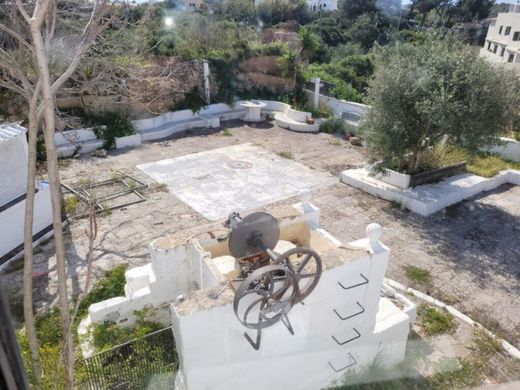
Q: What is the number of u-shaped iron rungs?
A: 4